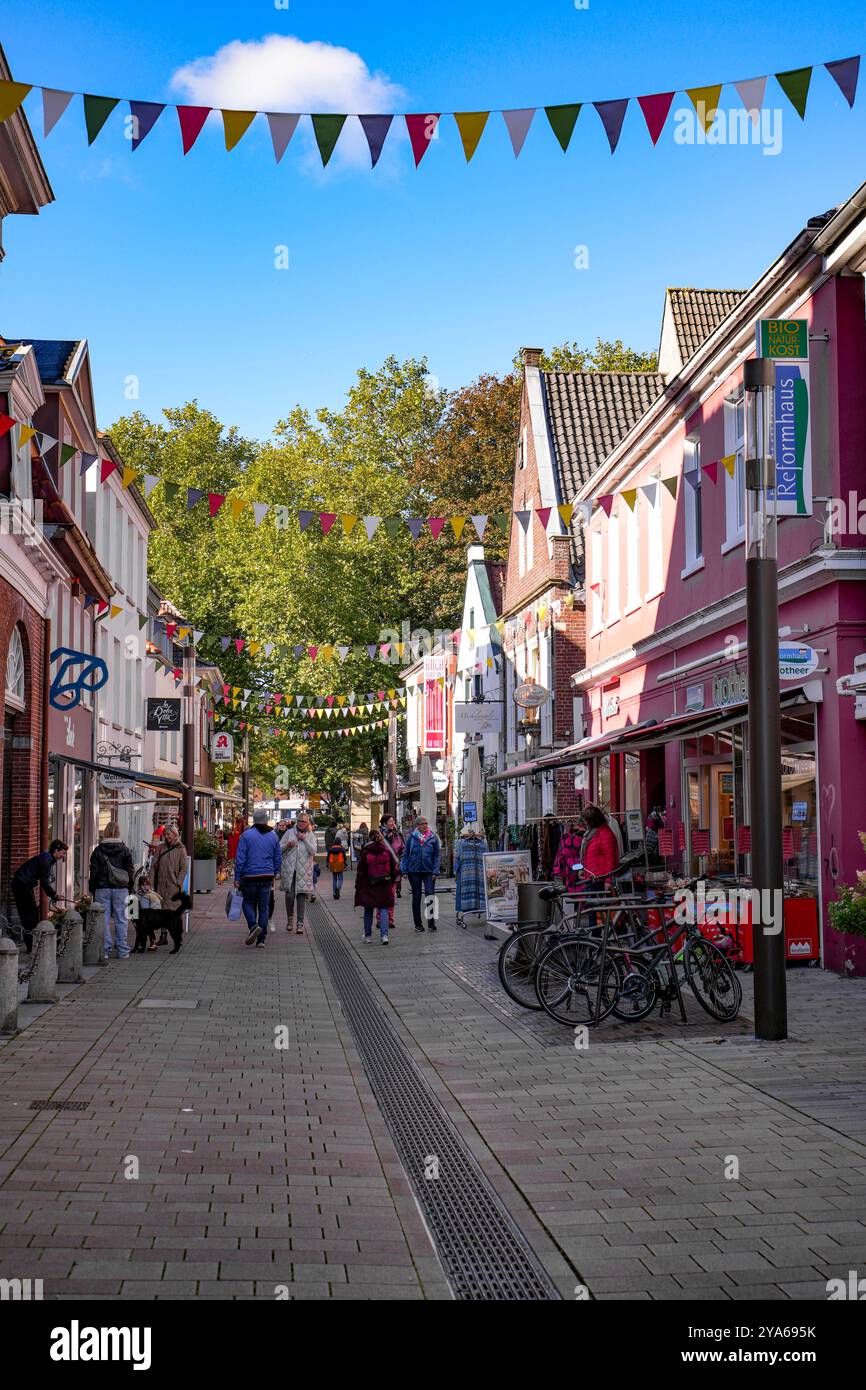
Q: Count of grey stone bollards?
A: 4